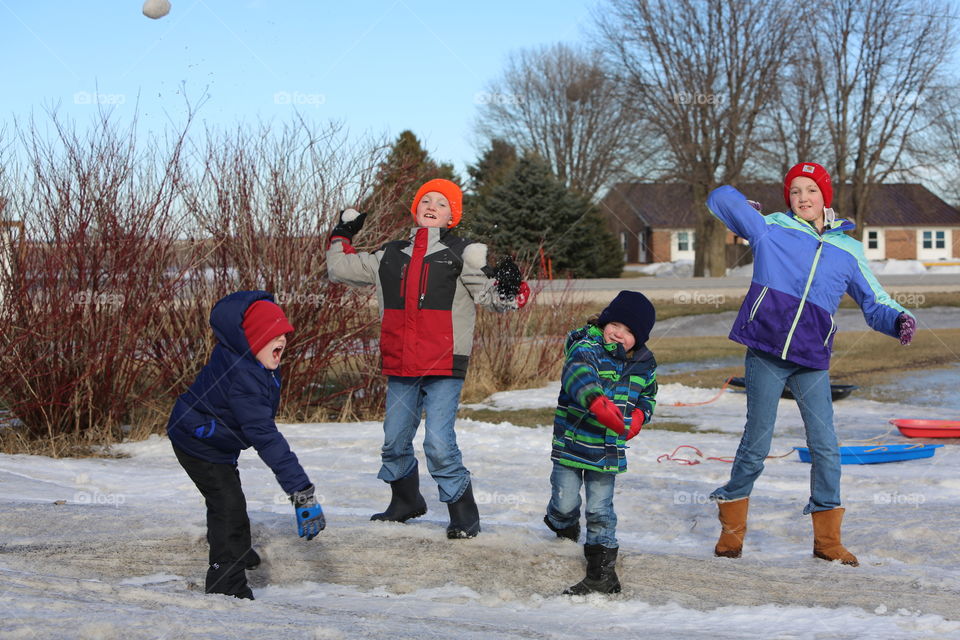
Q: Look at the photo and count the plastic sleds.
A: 3